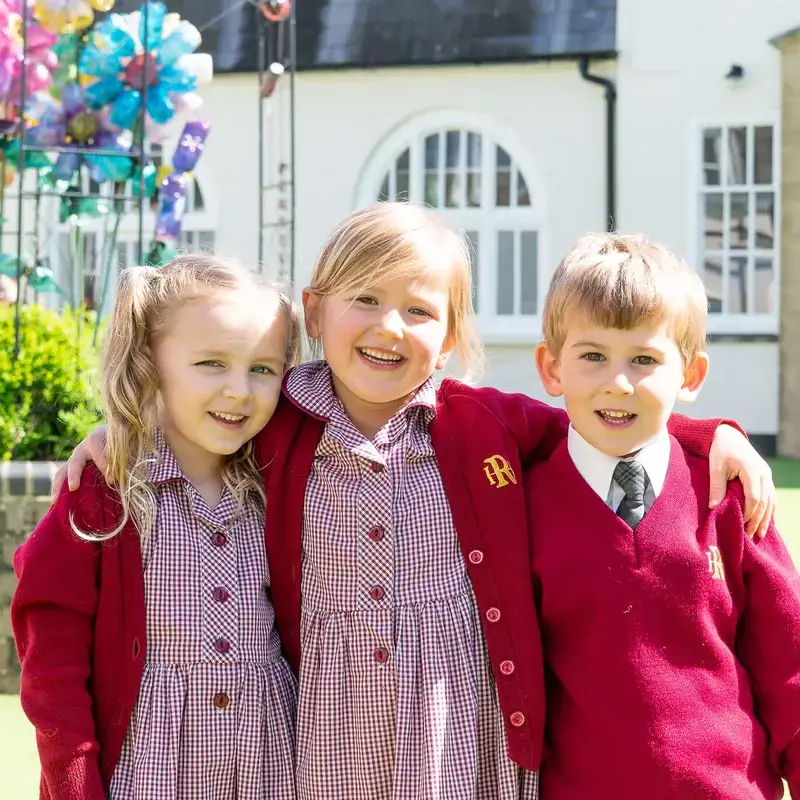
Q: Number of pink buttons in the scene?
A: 4